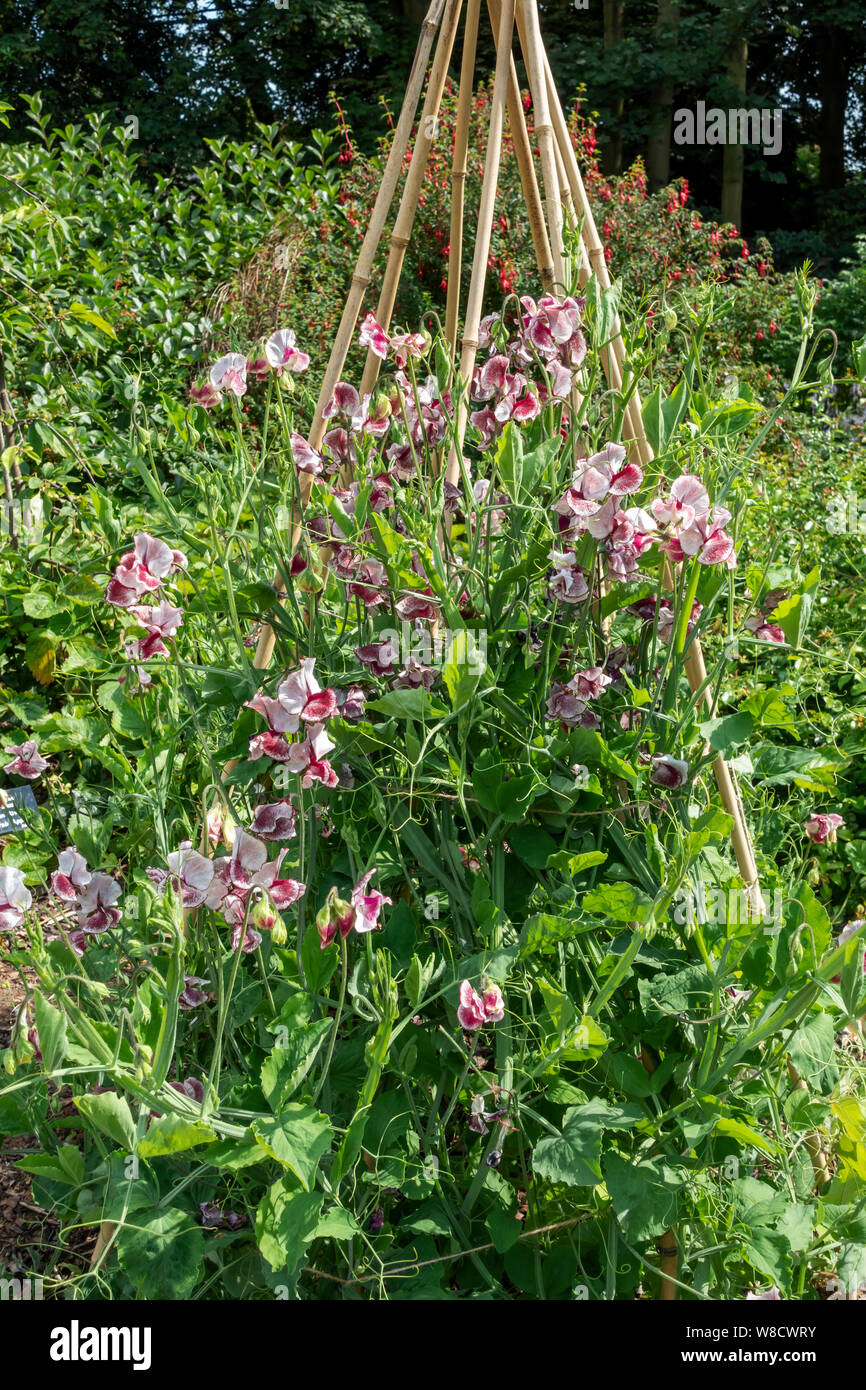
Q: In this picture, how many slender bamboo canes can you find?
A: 8